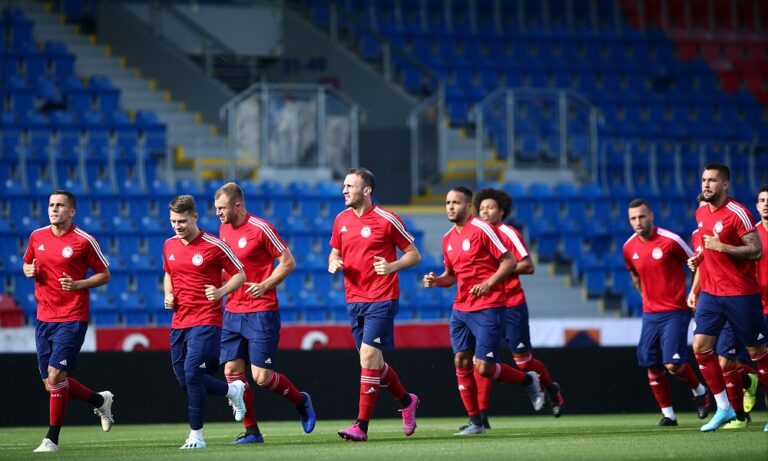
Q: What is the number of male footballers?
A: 10